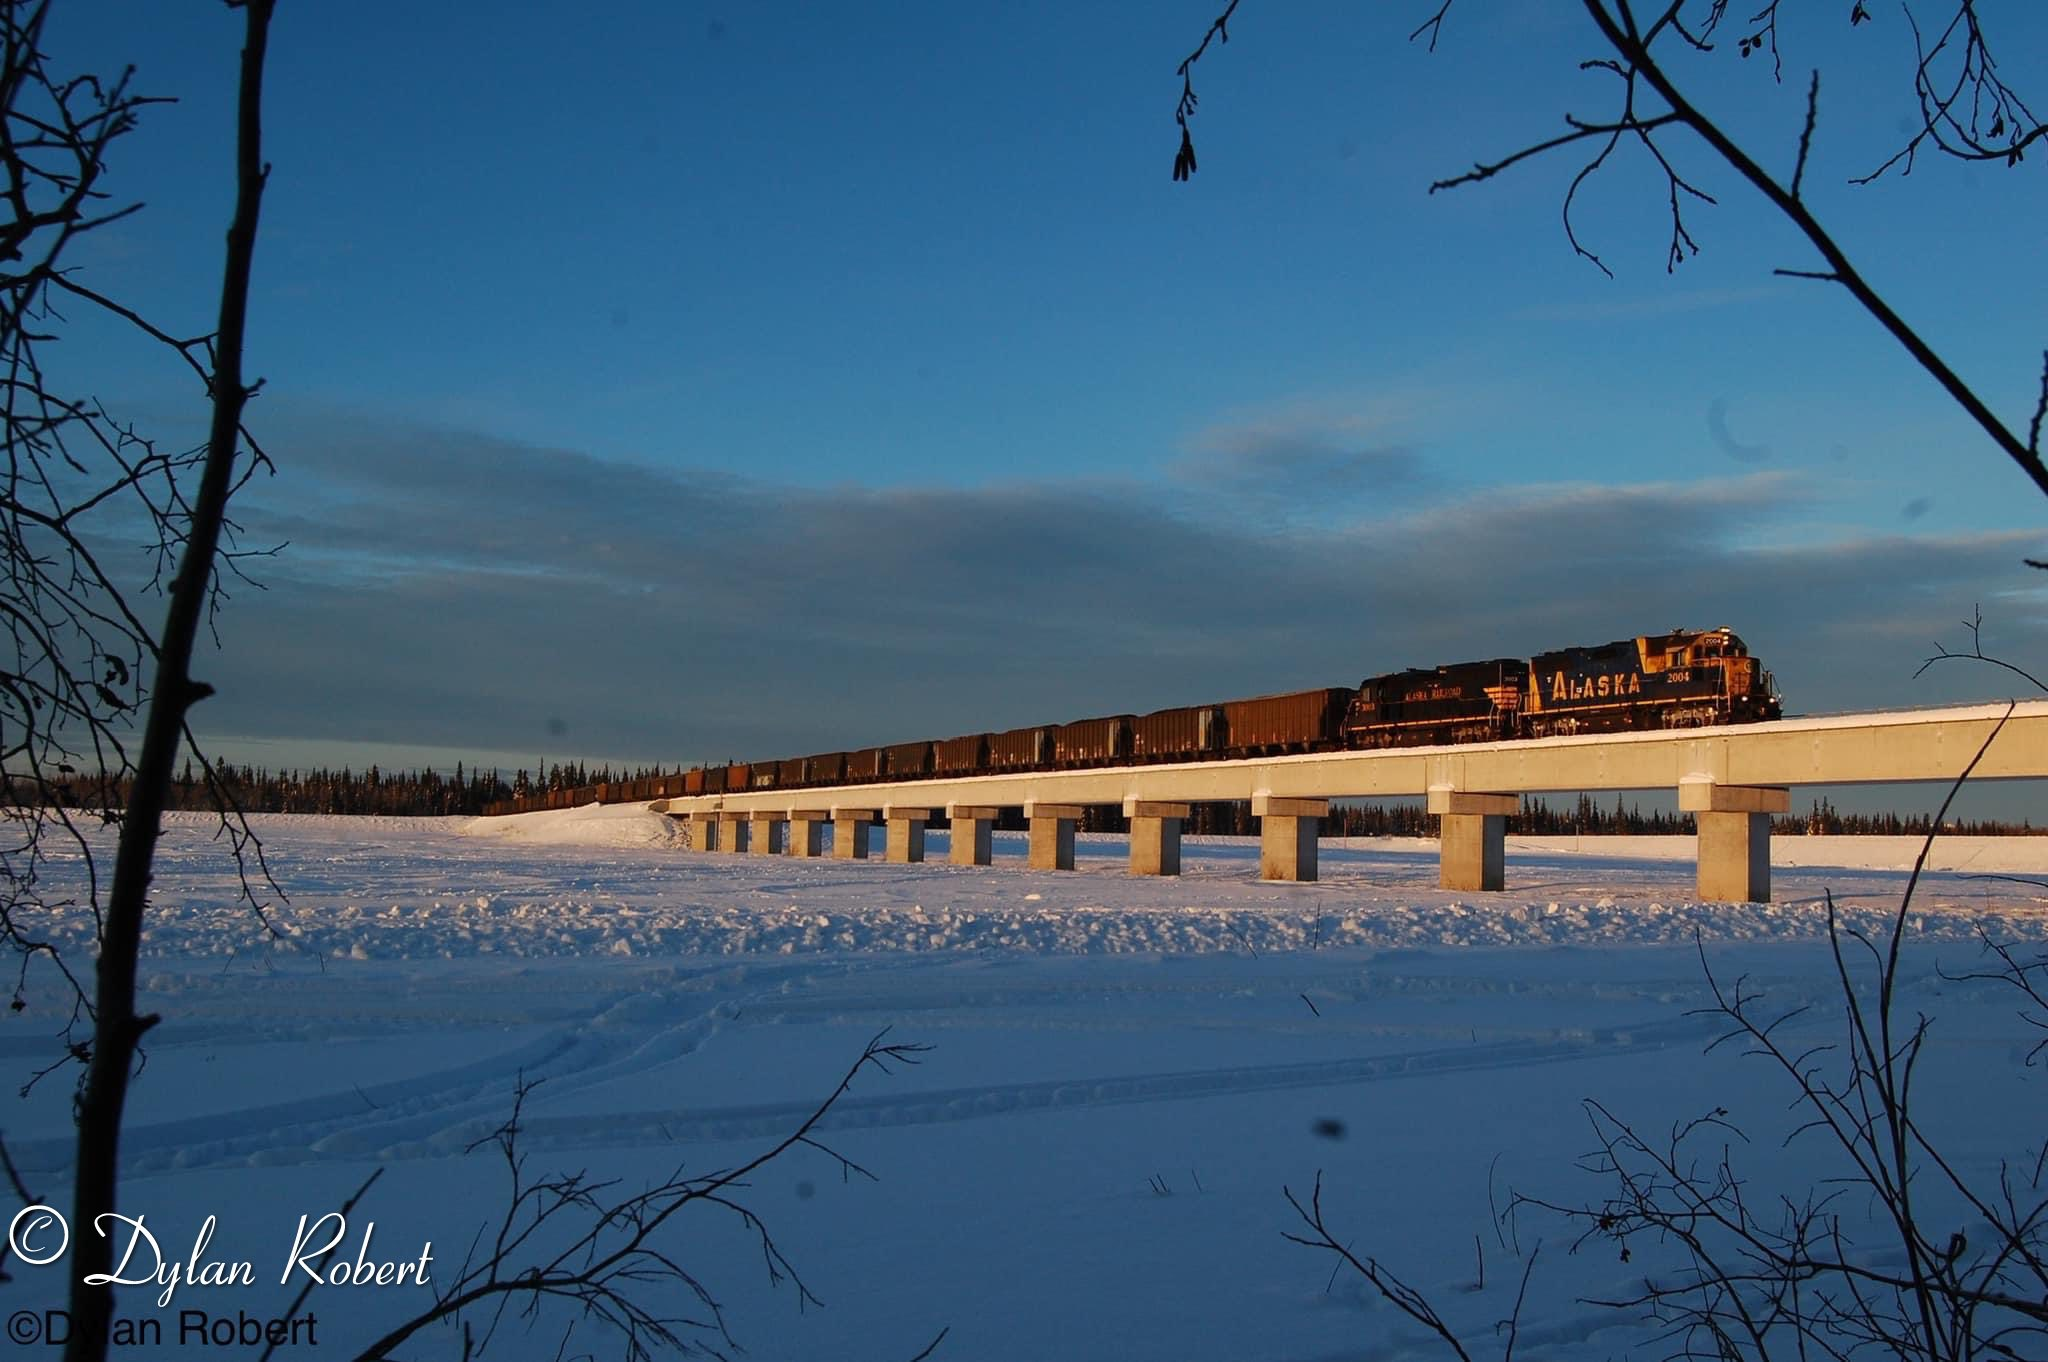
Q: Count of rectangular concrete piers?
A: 12